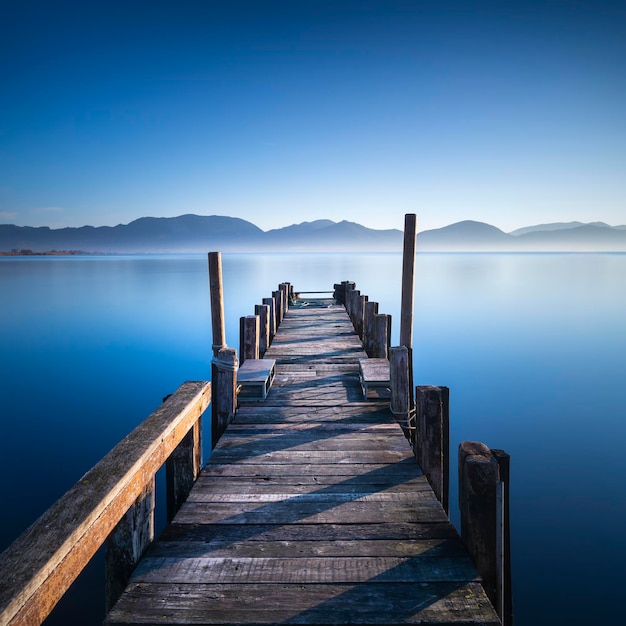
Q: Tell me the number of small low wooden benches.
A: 2